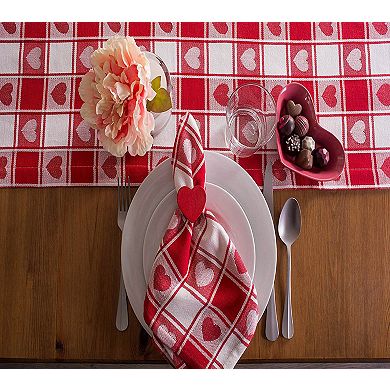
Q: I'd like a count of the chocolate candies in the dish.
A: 7